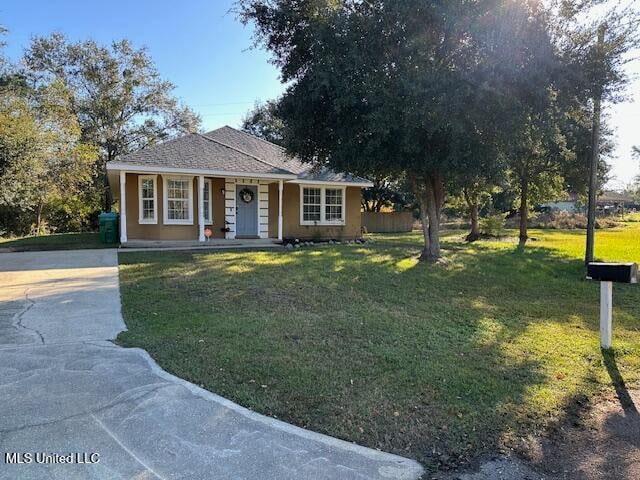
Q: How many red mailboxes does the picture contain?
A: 0